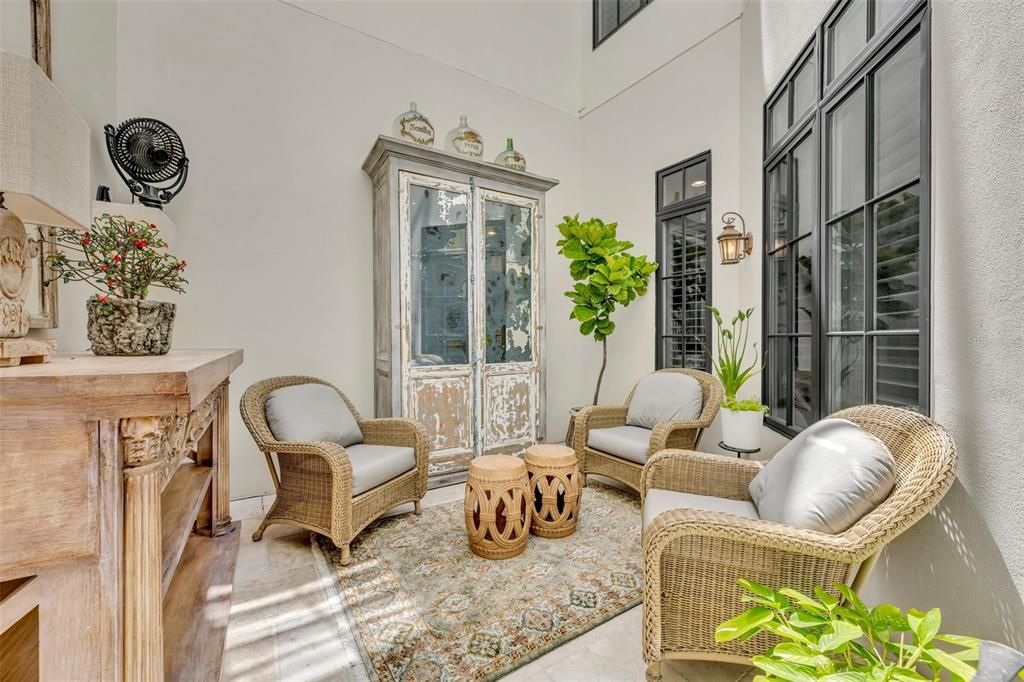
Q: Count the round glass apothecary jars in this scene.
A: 3